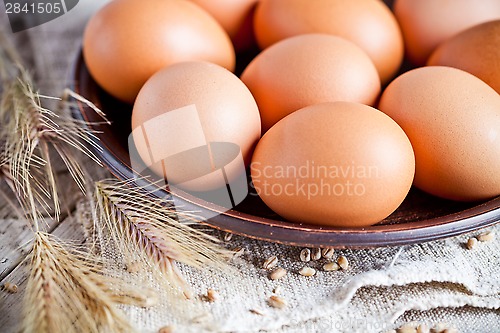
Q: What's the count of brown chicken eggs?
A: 9